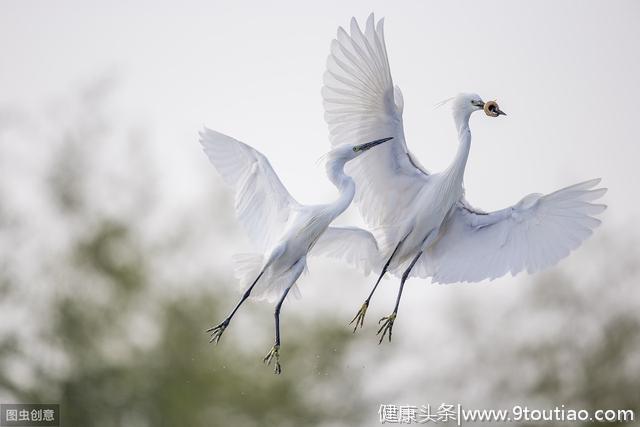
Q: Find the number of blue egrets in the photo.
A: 0